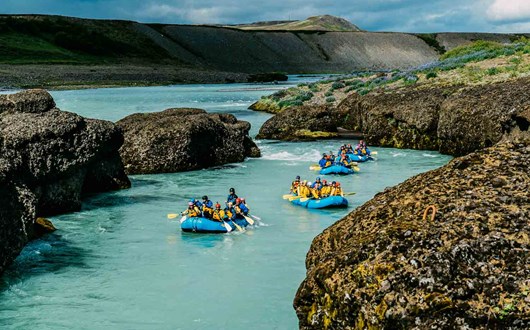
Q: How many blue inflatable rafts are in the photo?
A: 4